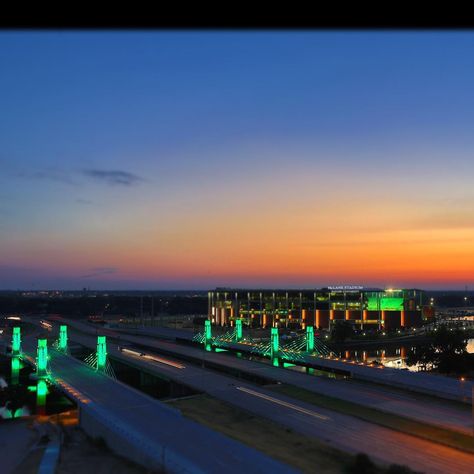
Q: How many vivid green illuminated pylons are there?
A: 8